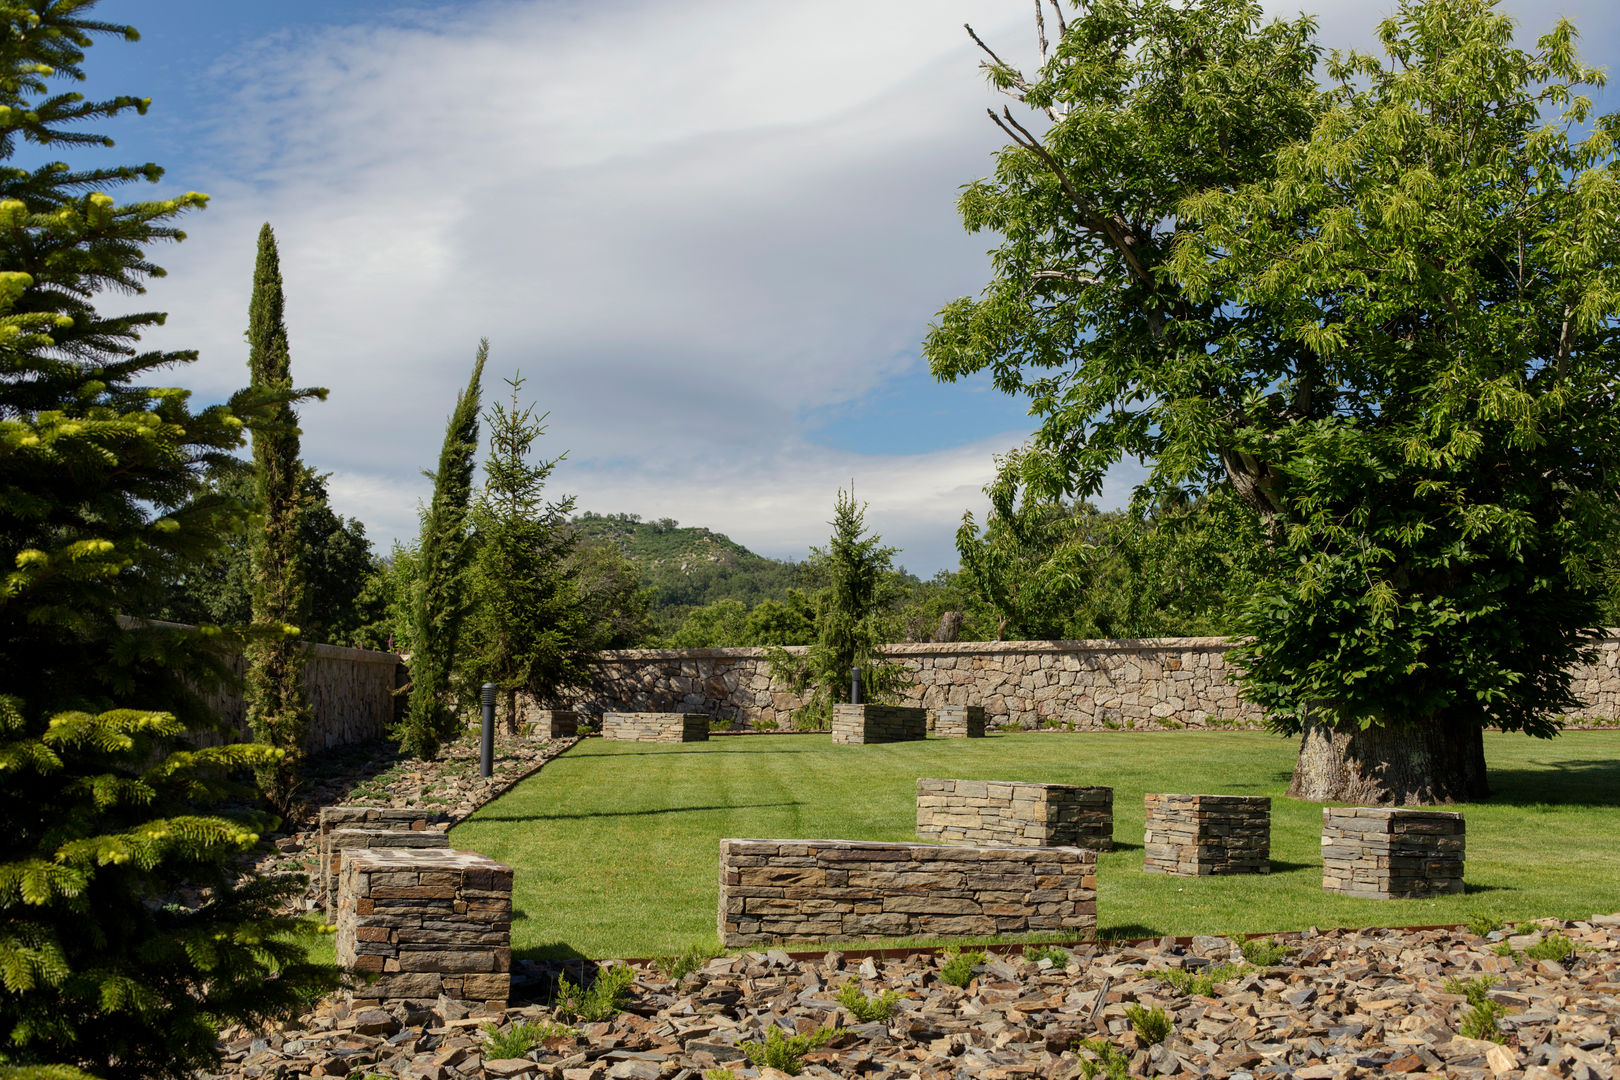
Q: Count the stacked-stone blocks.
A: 11